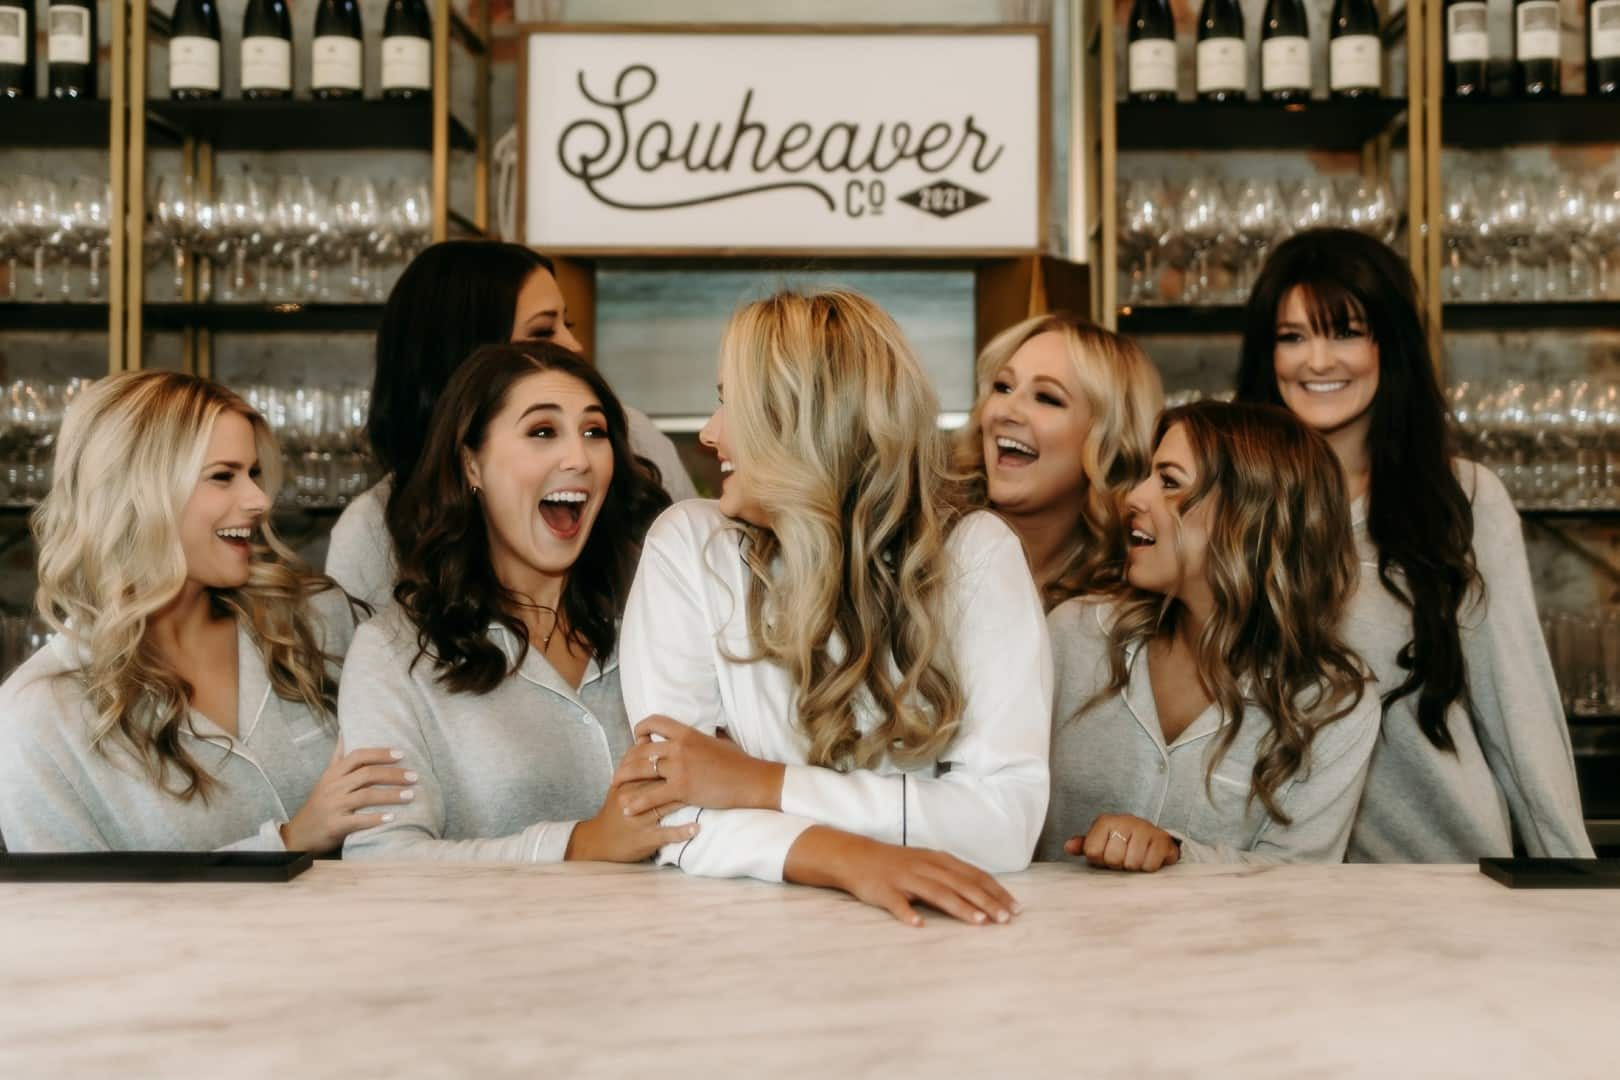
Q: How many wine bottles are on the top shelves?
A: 13